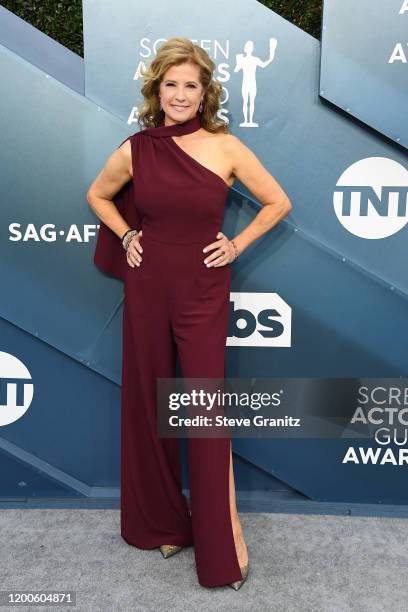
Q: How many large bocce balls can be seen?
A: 0